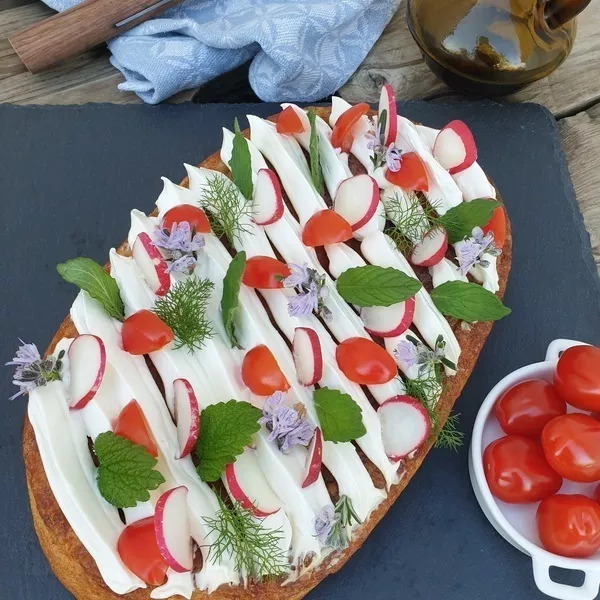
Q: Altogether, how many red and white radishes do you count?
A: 14